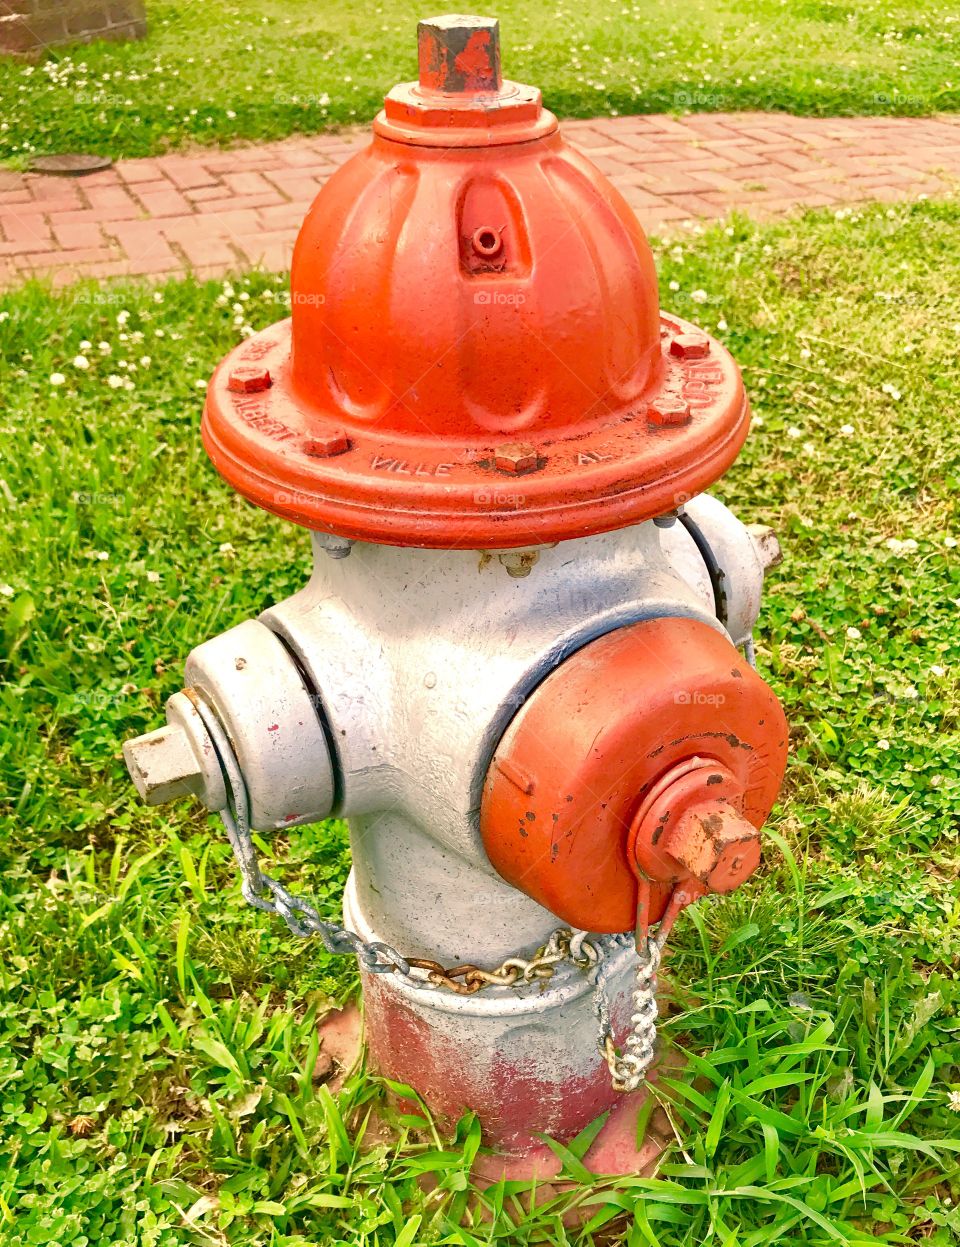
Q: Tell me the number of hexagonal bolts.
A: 5